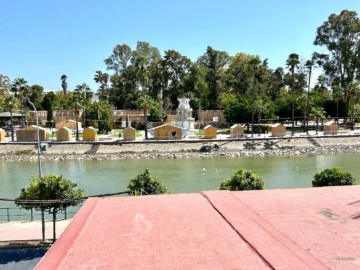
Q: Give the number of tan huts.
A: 11